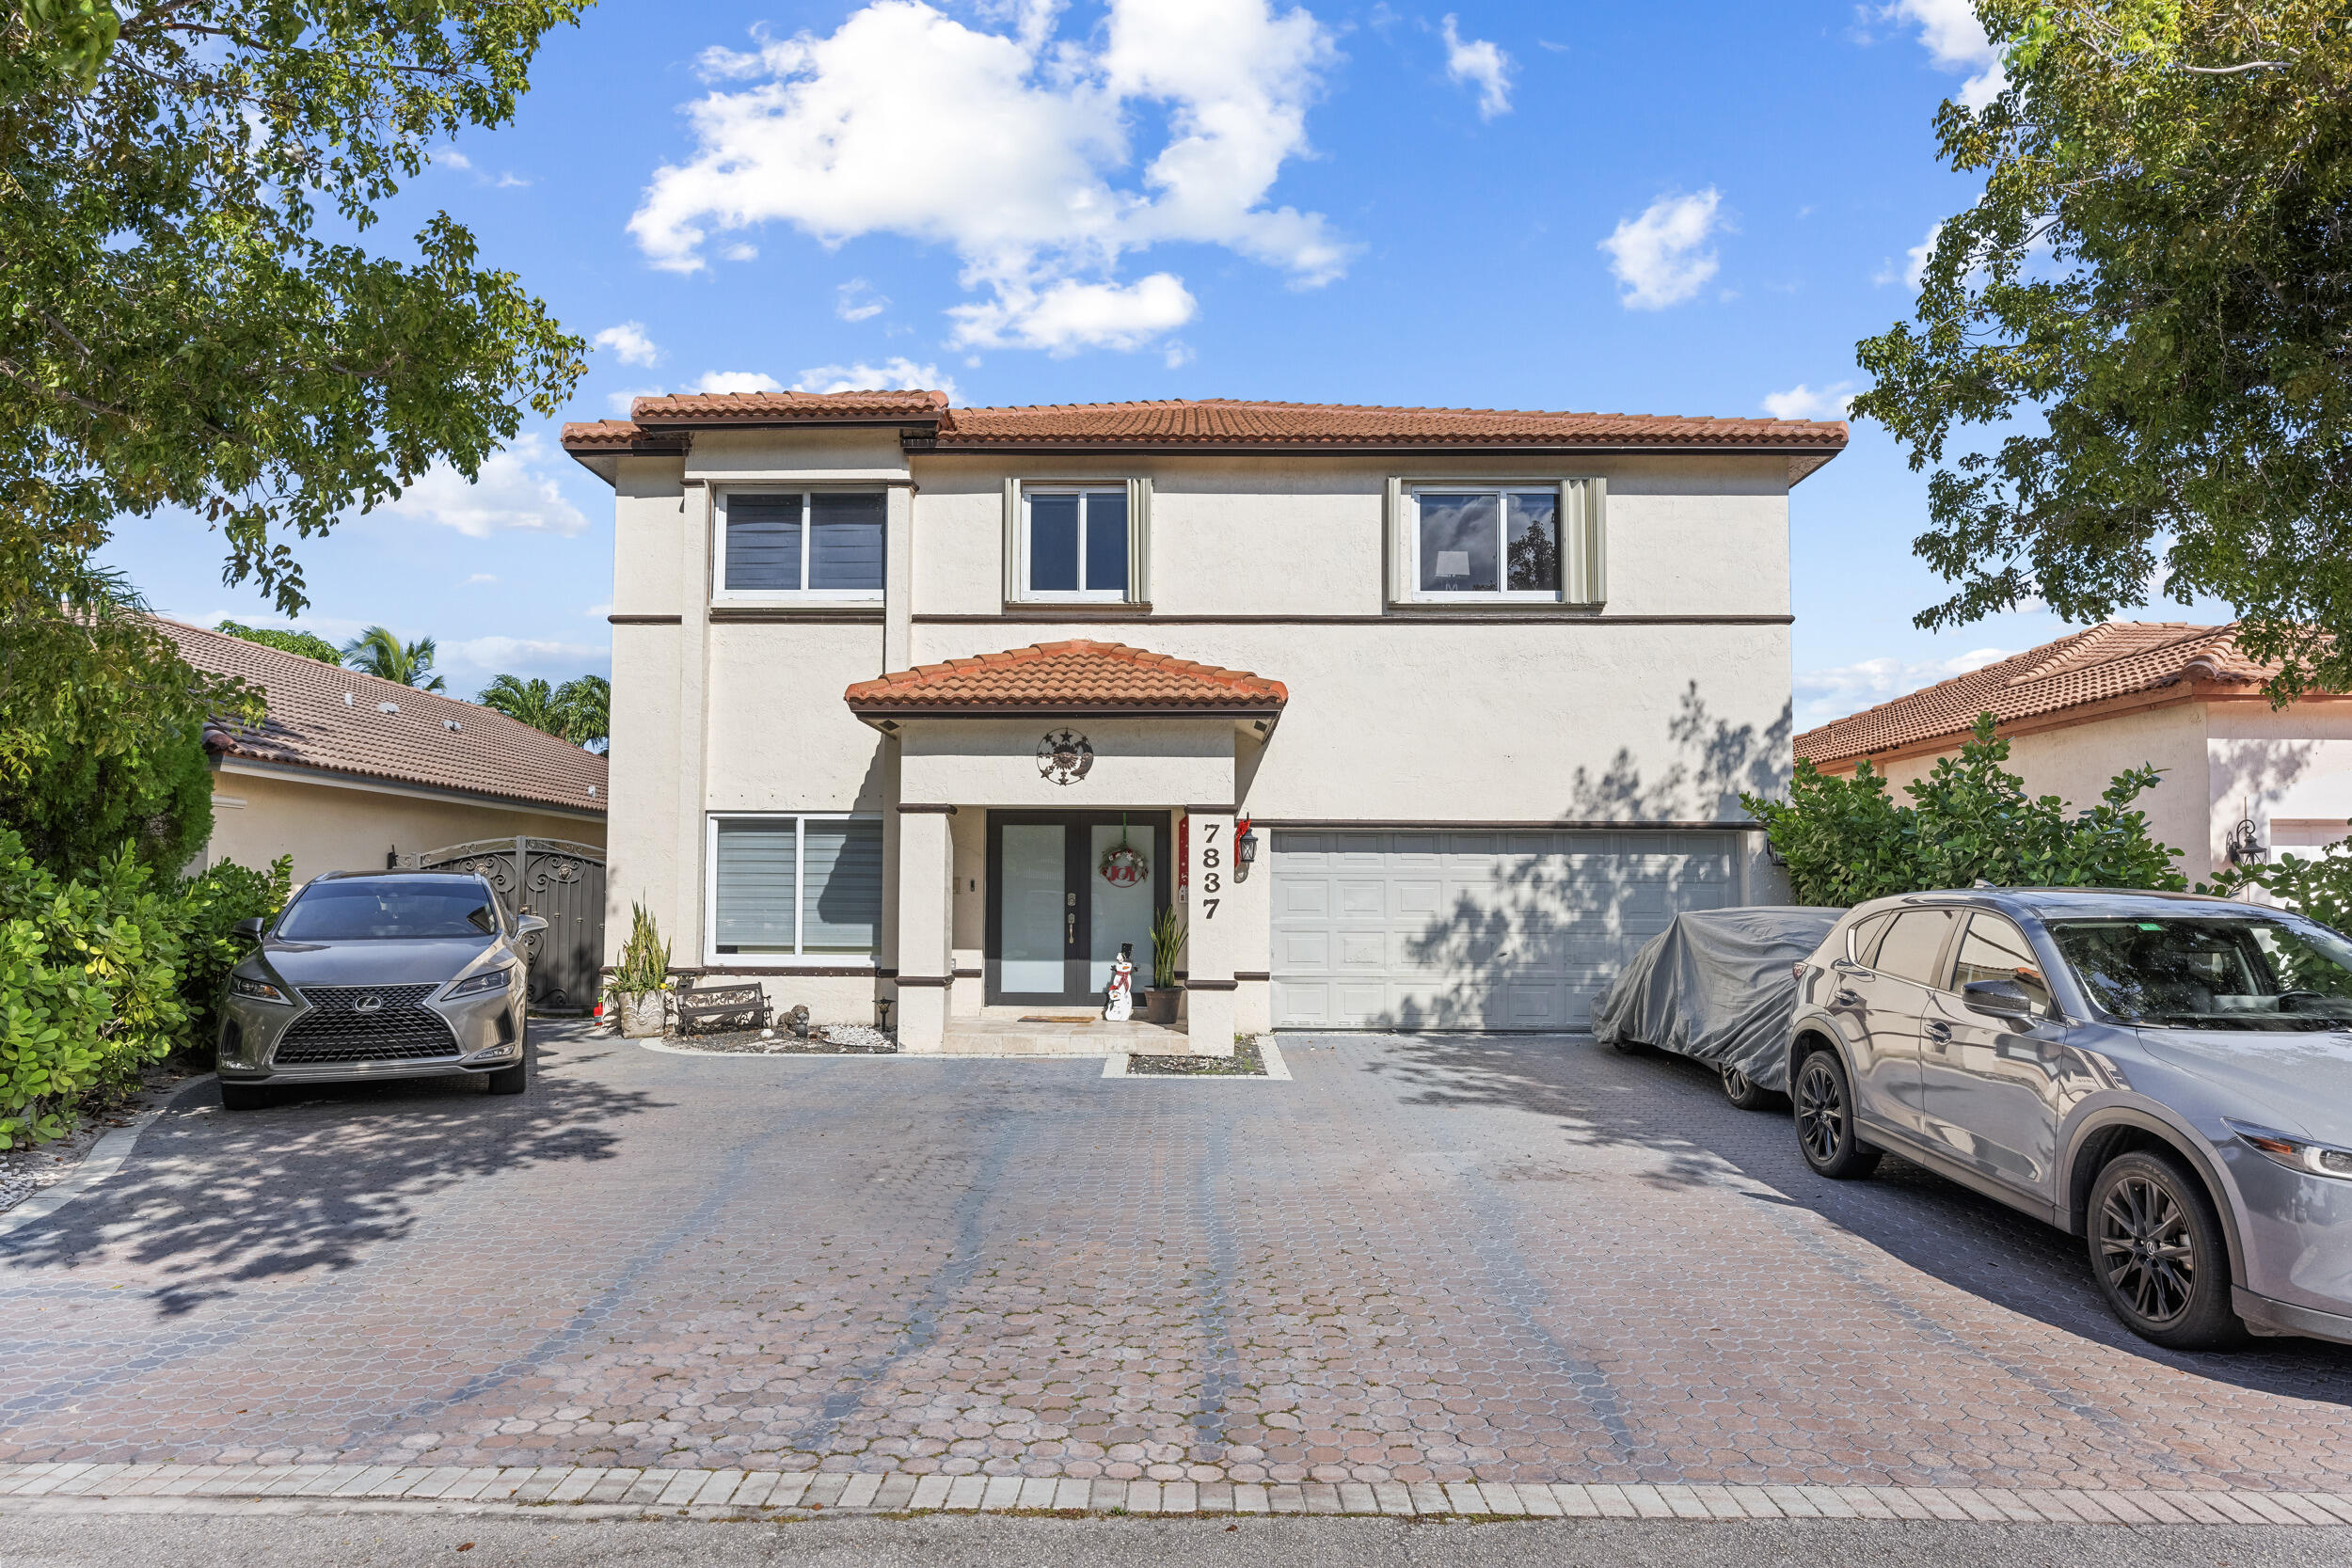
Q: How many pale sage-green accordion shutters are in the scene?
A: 4